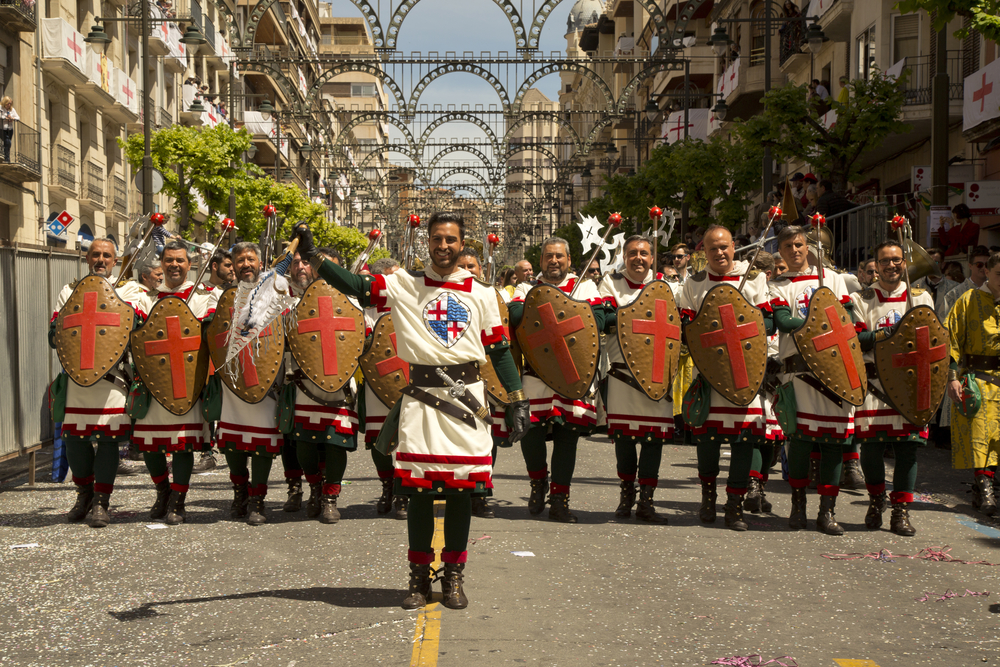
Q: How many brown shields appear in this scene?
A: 11